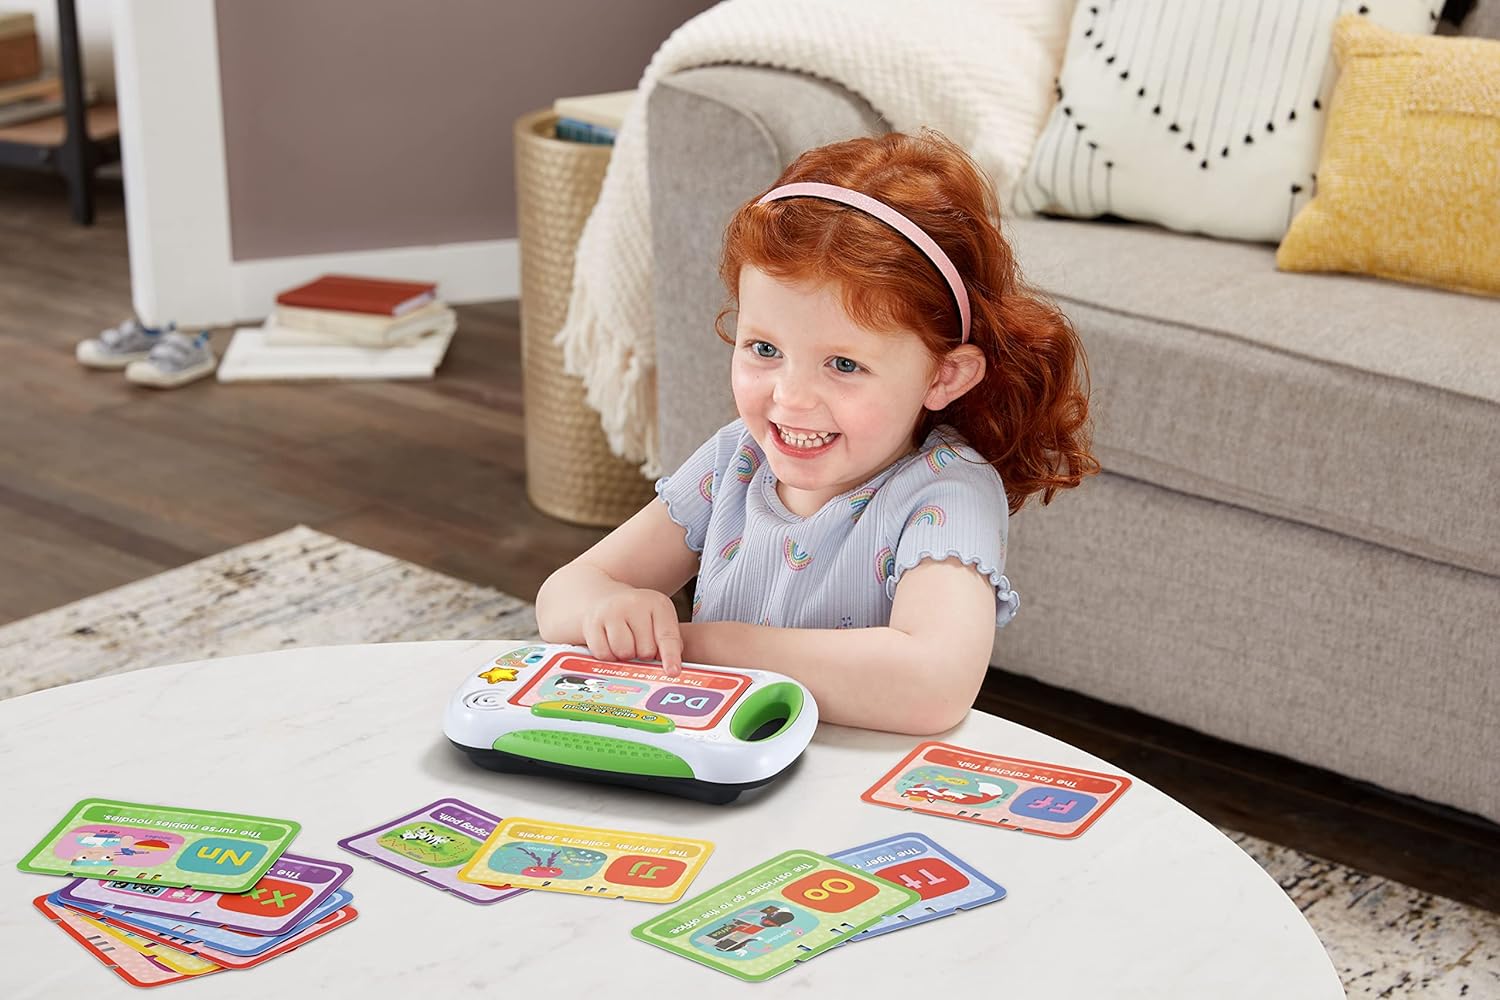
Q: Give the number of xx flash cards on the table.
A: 1